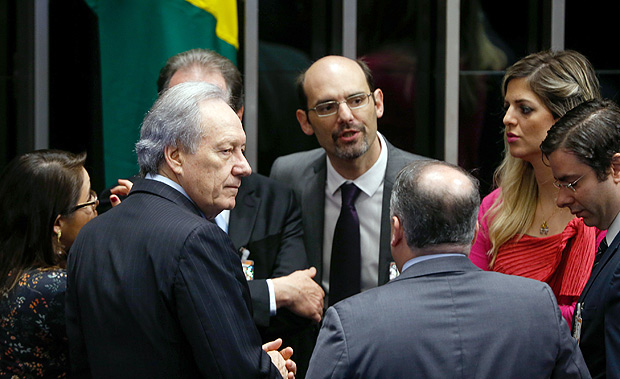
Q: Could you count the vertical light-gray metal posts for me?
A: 5